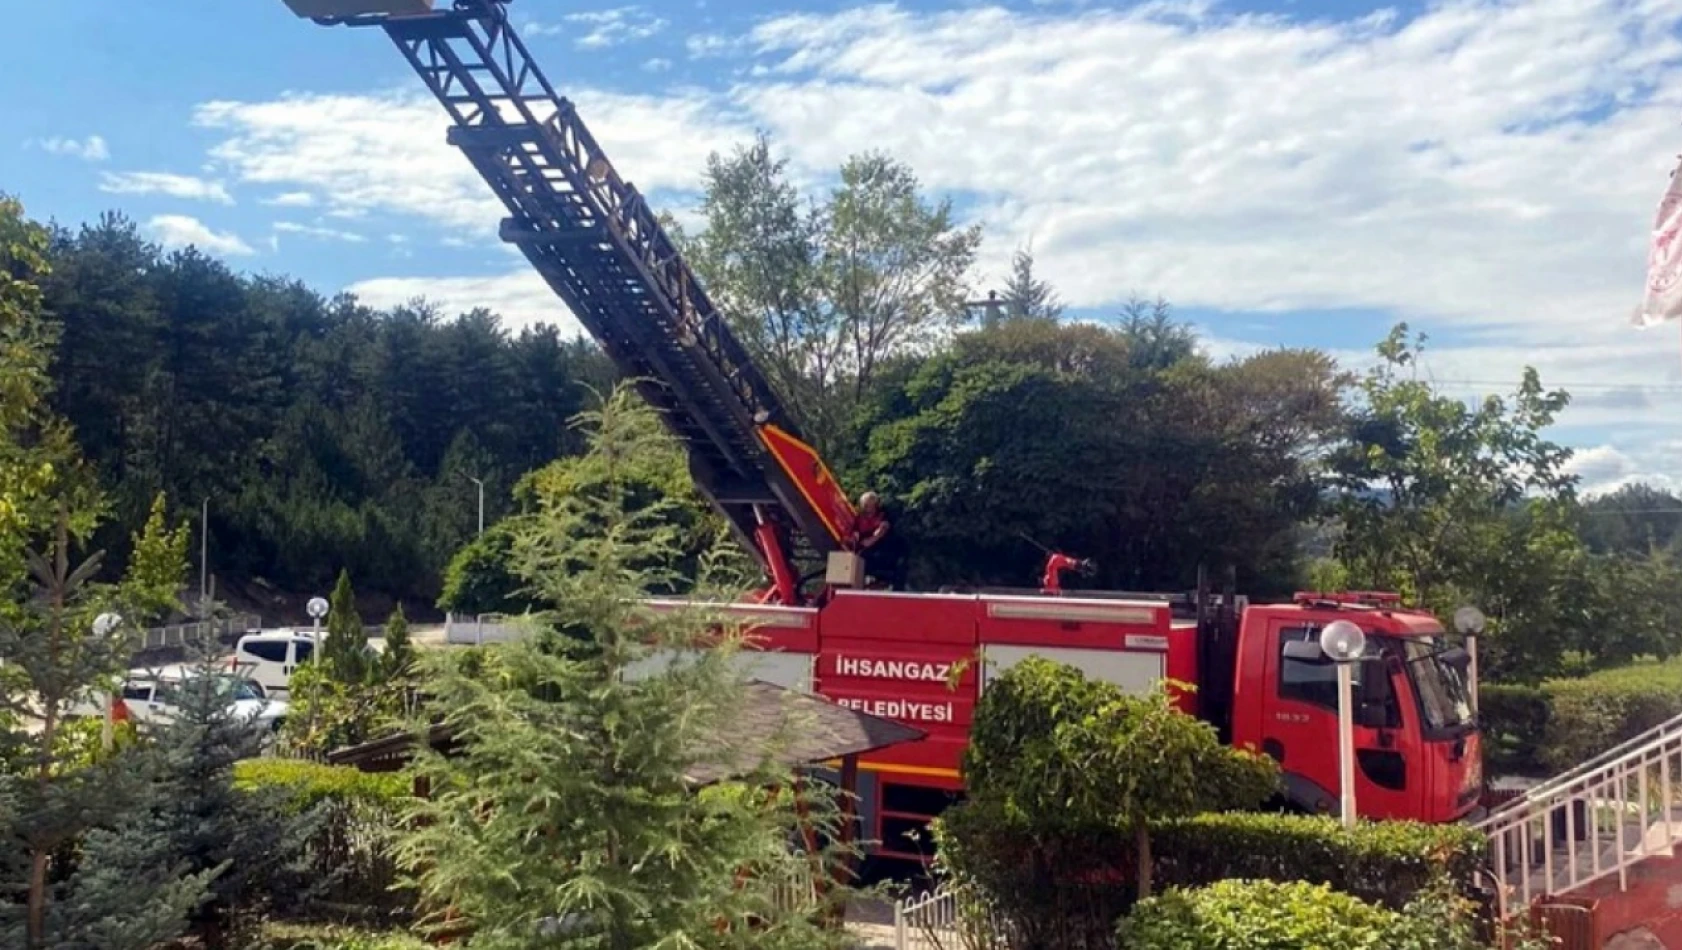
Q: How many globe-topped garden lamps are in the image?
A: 4